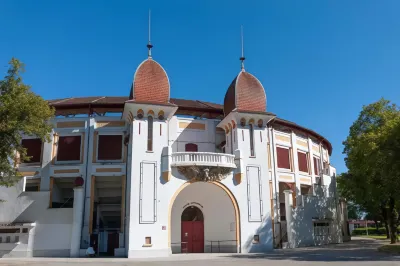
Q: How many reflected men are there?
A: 0